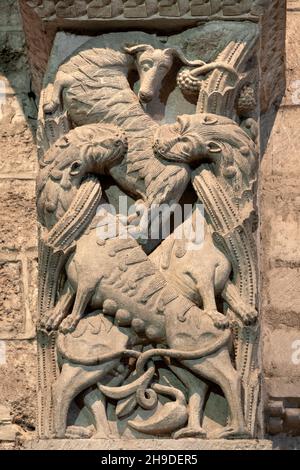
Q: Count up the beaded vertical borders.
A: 2